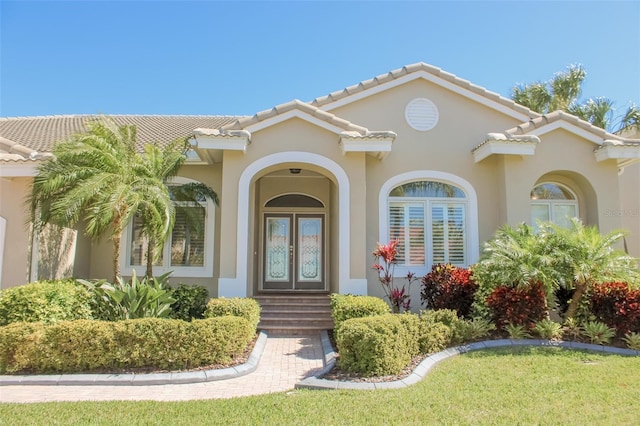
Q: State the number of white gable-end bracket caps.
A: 4